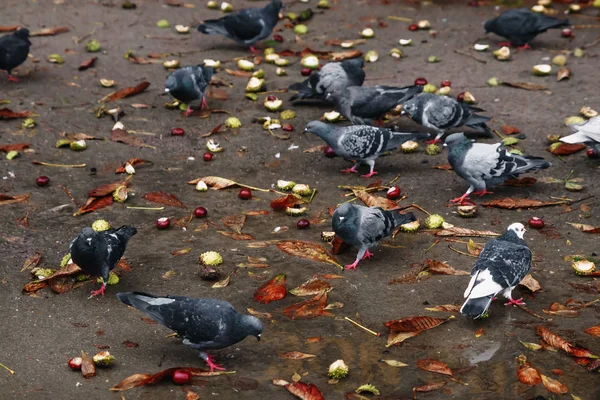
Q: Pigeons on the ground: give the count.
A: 14